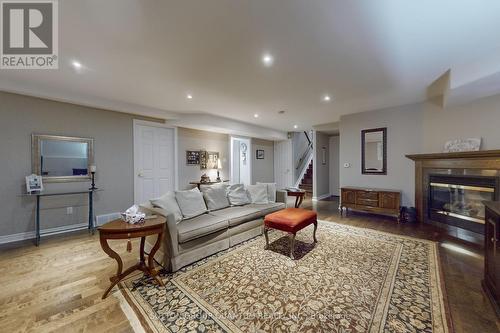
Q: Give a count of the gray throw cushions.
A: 6